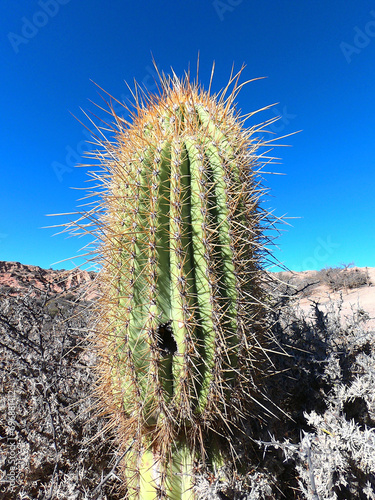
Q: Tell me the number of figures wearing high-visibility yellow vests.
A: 0